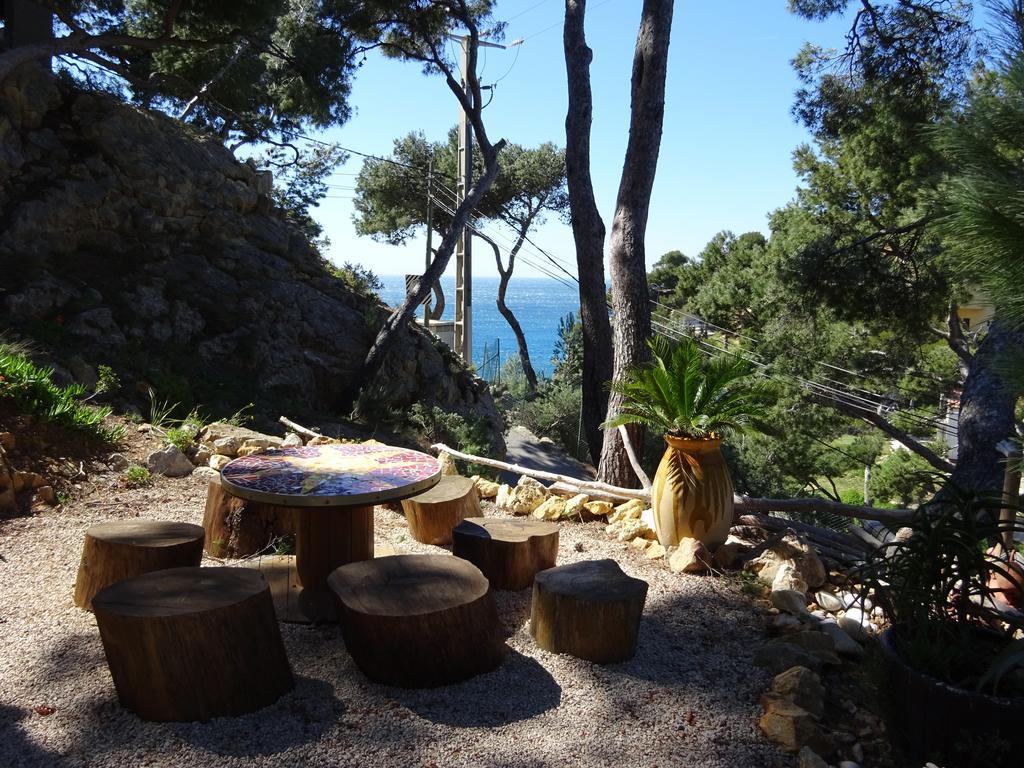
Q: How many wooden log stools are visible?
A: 7